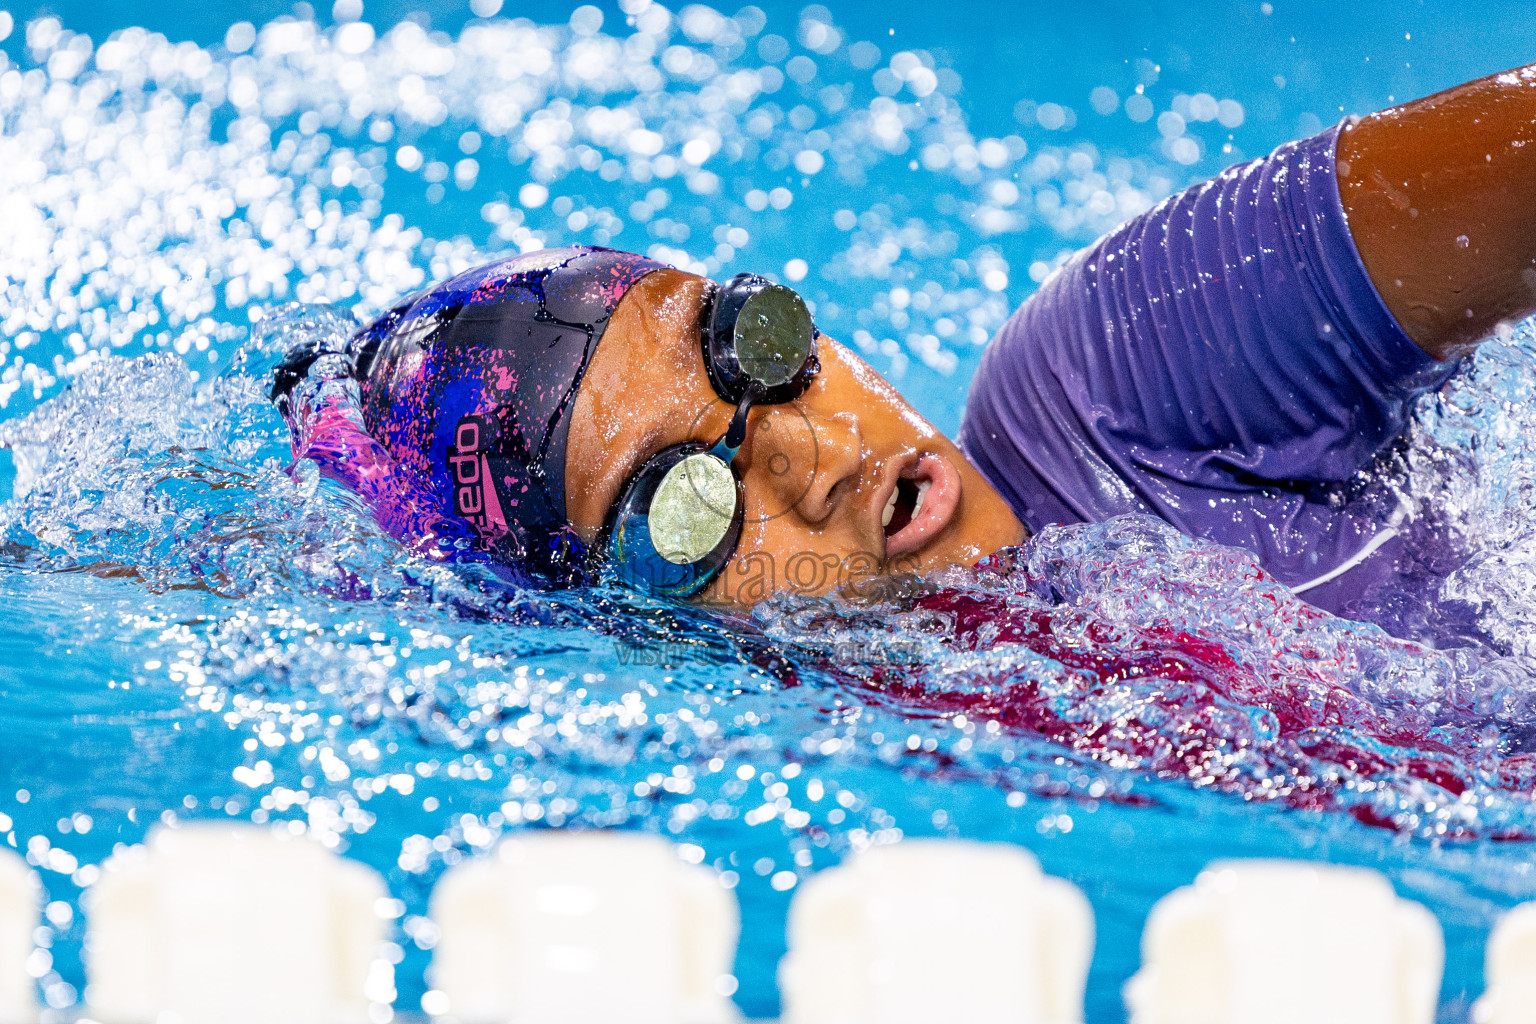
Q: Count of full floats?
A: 4